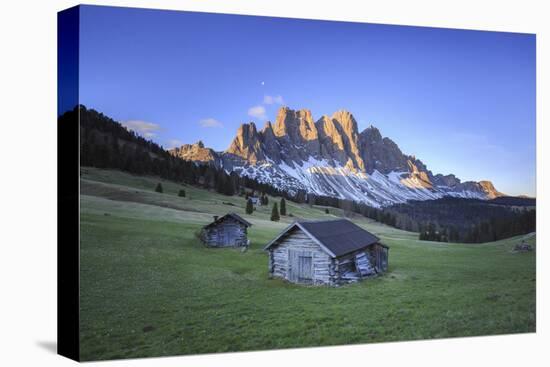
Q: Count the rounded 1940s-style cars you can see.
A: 0